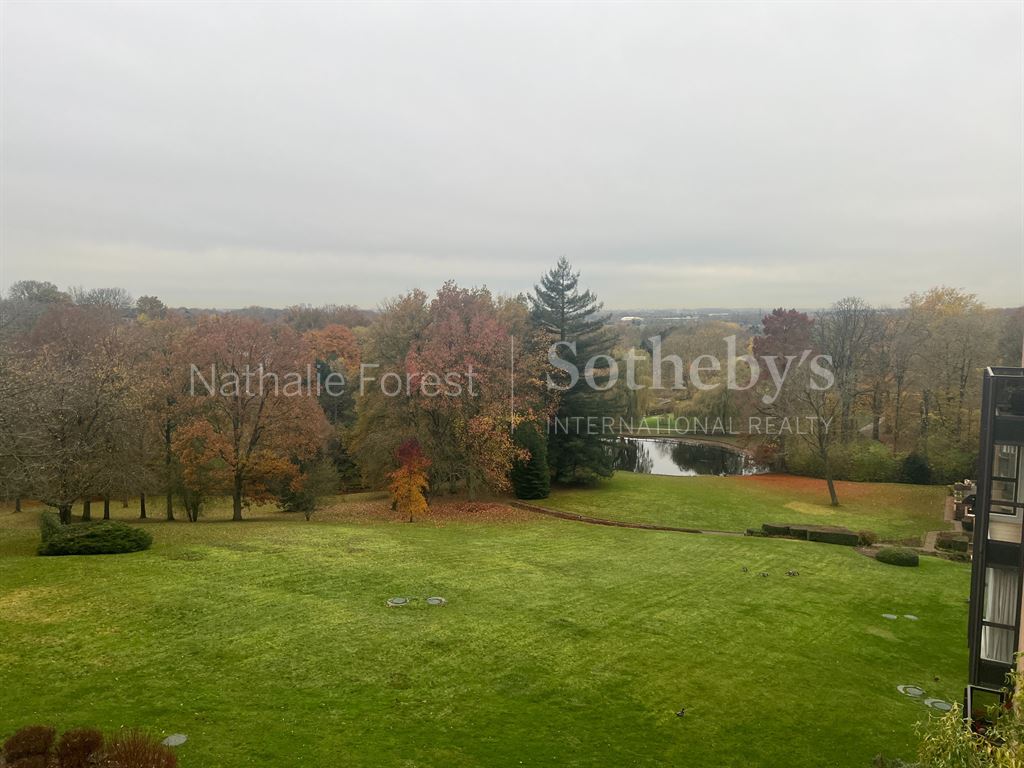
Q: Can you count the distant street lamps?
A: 0